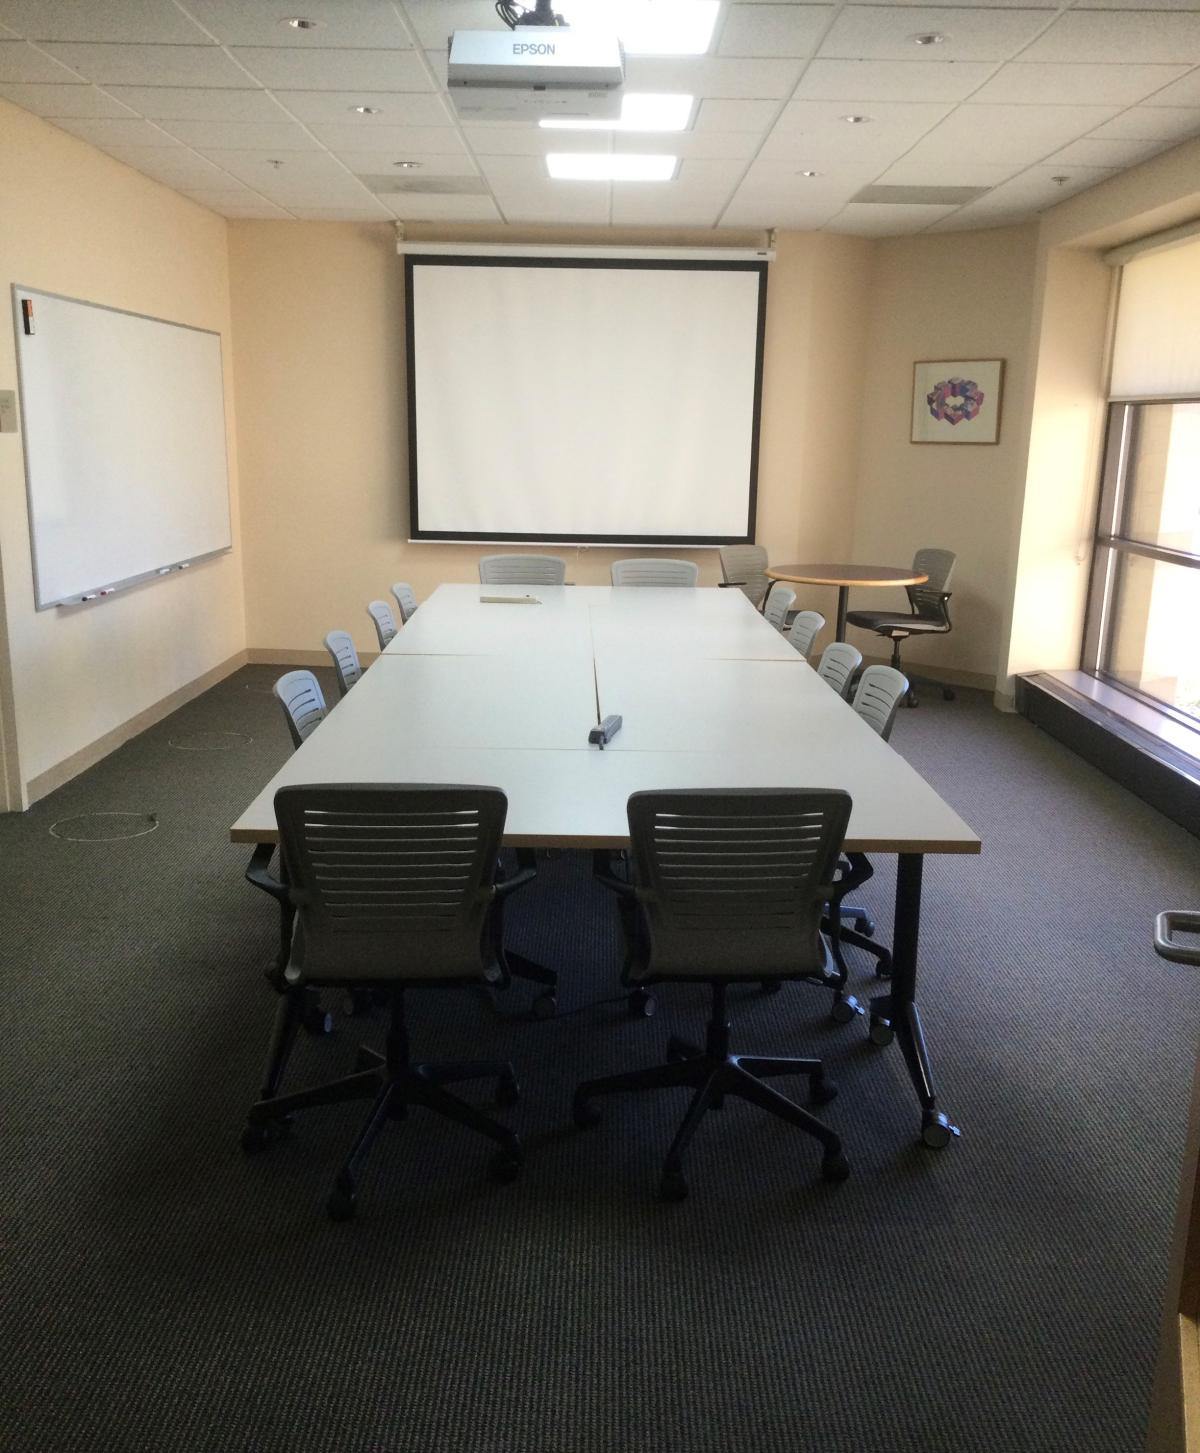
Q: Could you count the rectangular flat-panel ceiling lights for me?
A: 3